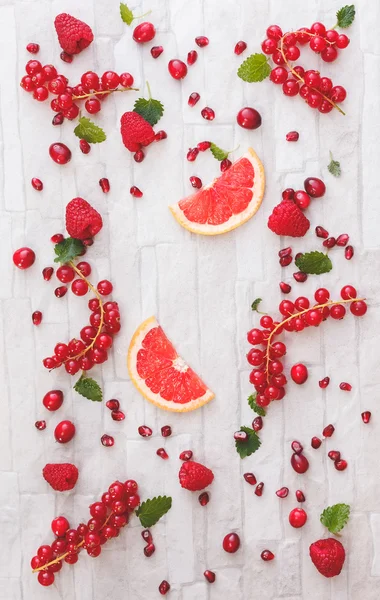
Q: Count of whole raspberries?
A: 7